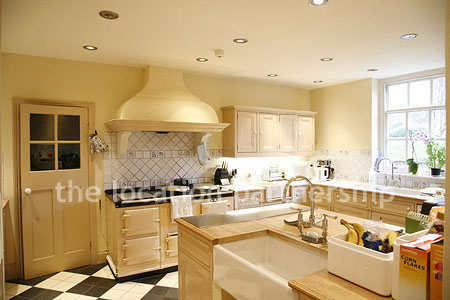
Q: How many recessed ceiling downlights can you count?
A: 10